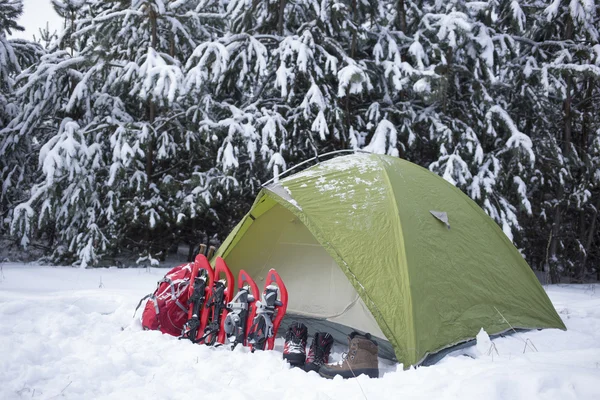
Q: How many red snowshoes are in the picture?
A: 4